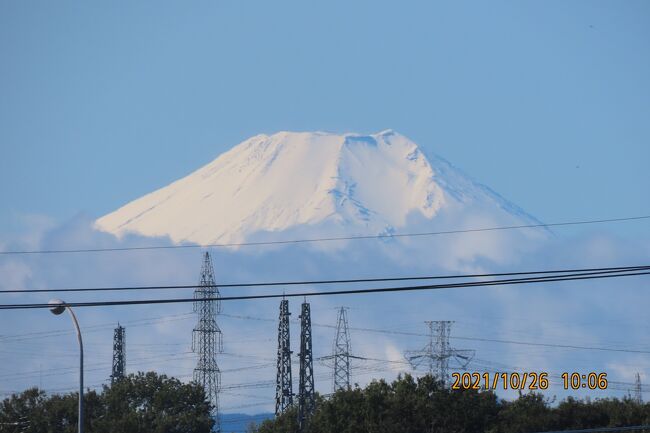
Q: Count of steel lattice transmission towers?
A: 7